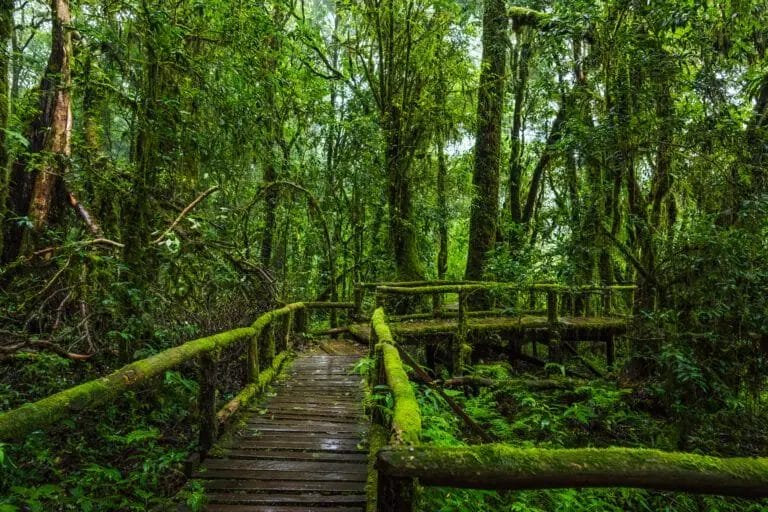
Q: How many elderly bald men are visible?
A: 0